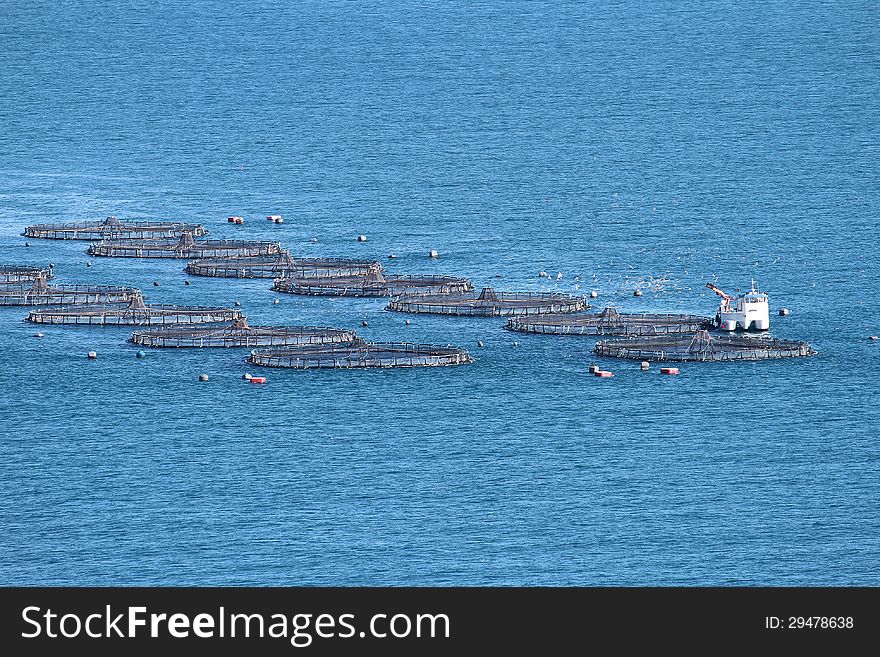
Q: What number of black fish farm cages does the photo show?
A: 12